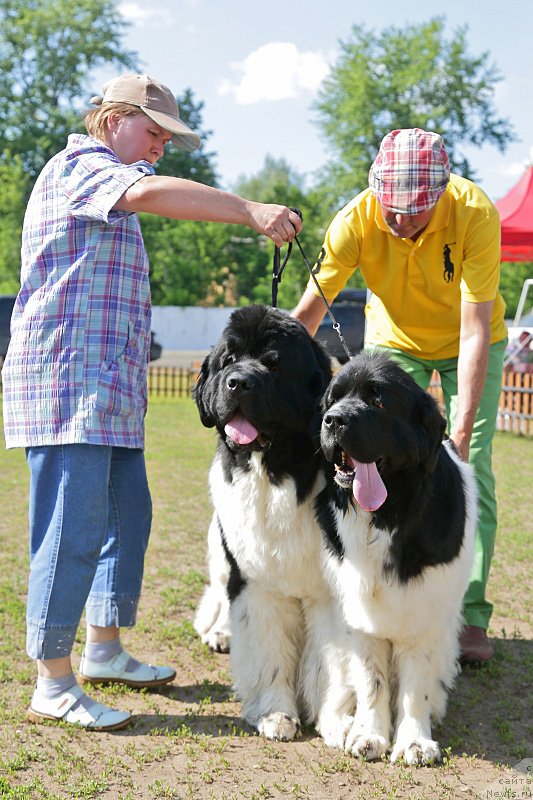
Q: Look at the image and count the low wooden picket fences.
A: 1